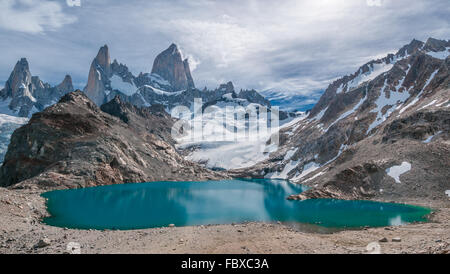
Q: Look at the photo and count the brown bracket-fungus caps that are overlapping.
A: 0